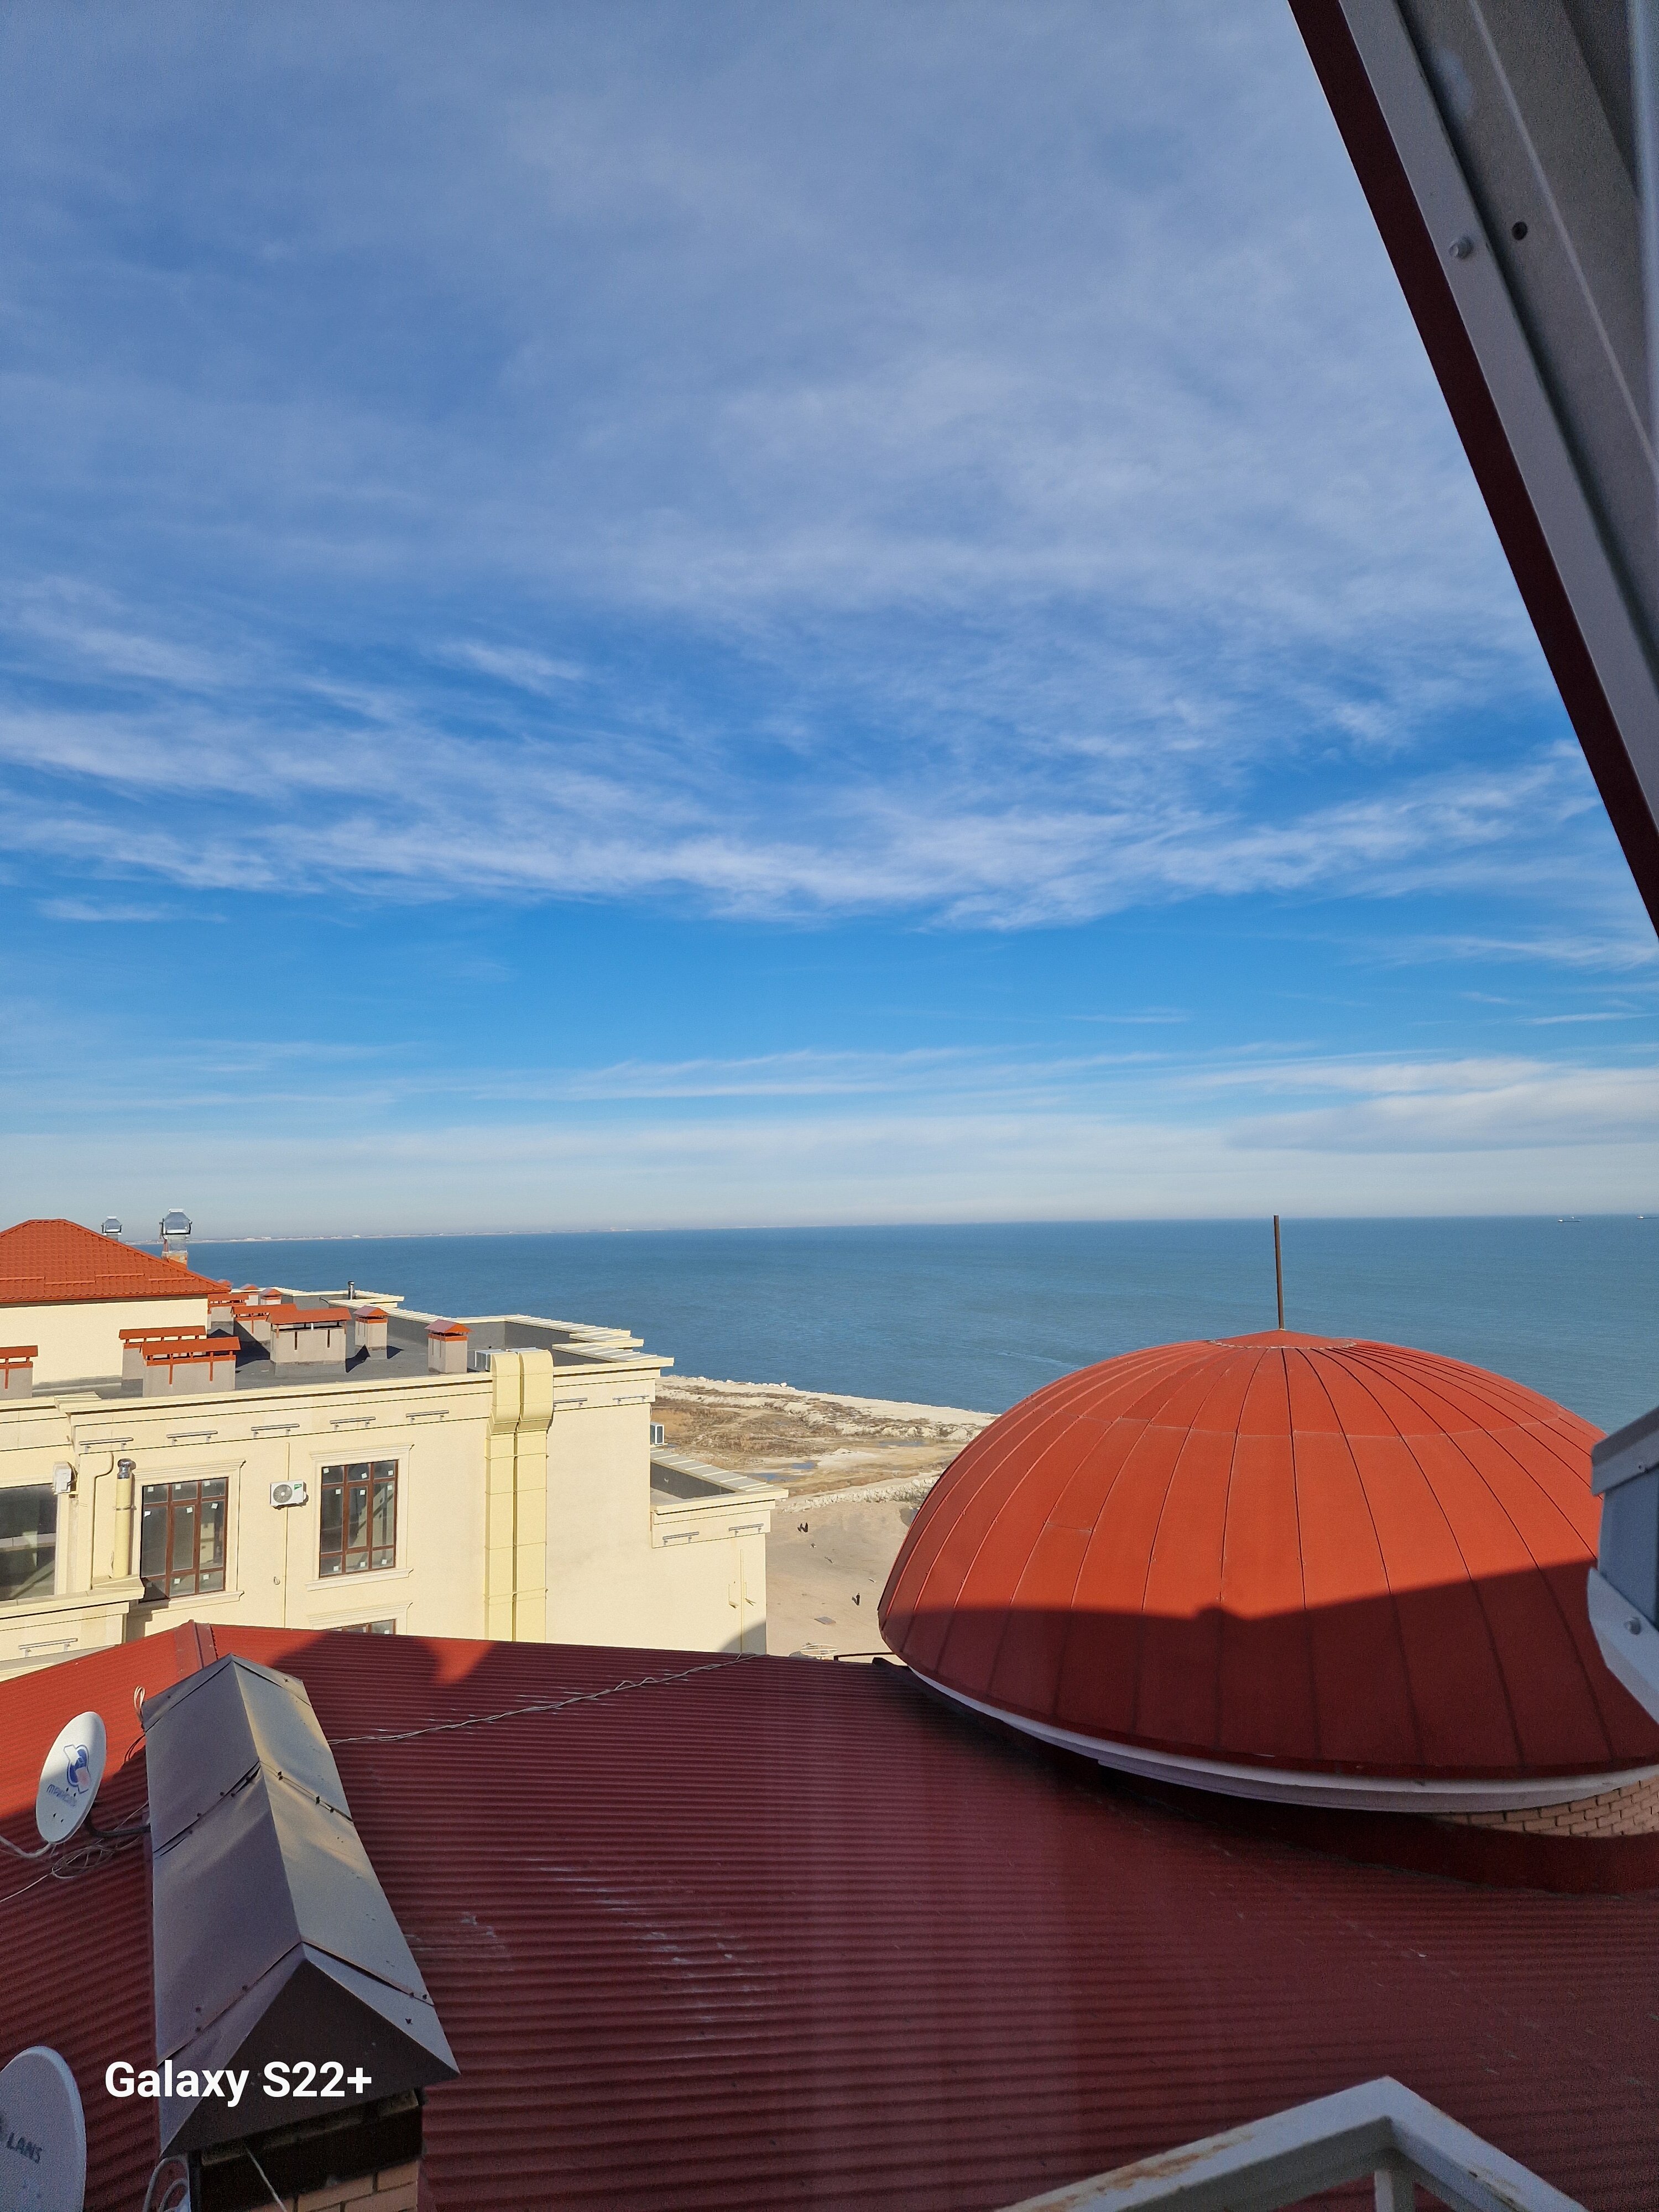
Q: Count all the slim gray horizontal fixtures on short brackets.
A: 10